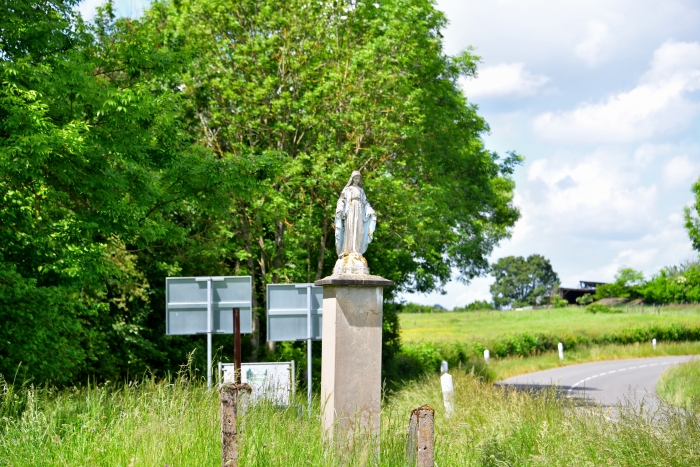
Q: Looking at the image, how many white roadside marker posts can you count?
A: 5